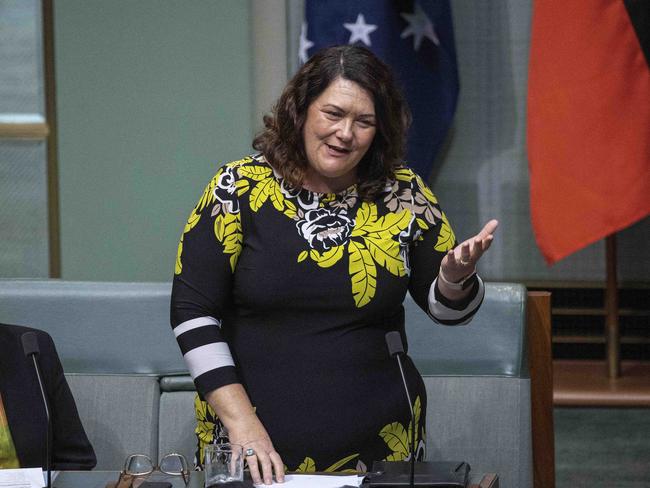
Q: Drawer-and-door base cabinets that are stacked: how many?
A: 0